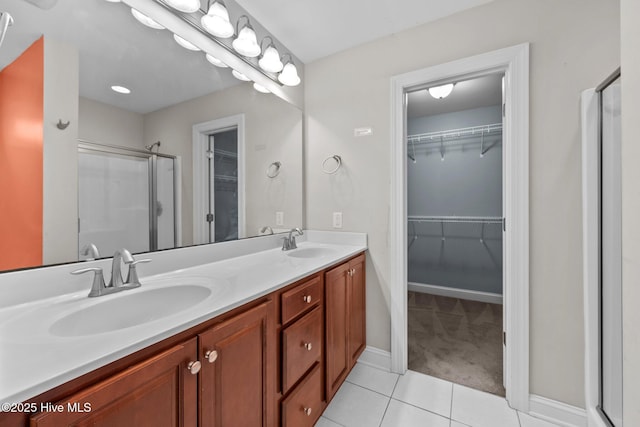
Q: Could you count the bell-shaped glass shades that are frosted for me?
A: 5